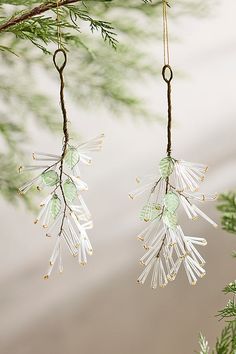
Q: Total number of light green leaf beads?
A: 8